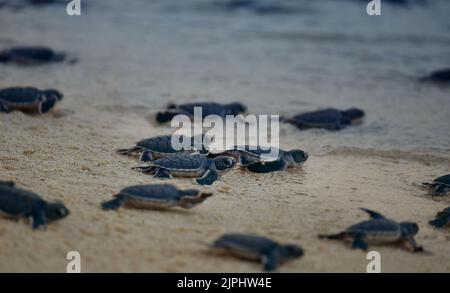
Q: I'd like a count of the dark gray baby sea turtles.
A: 14